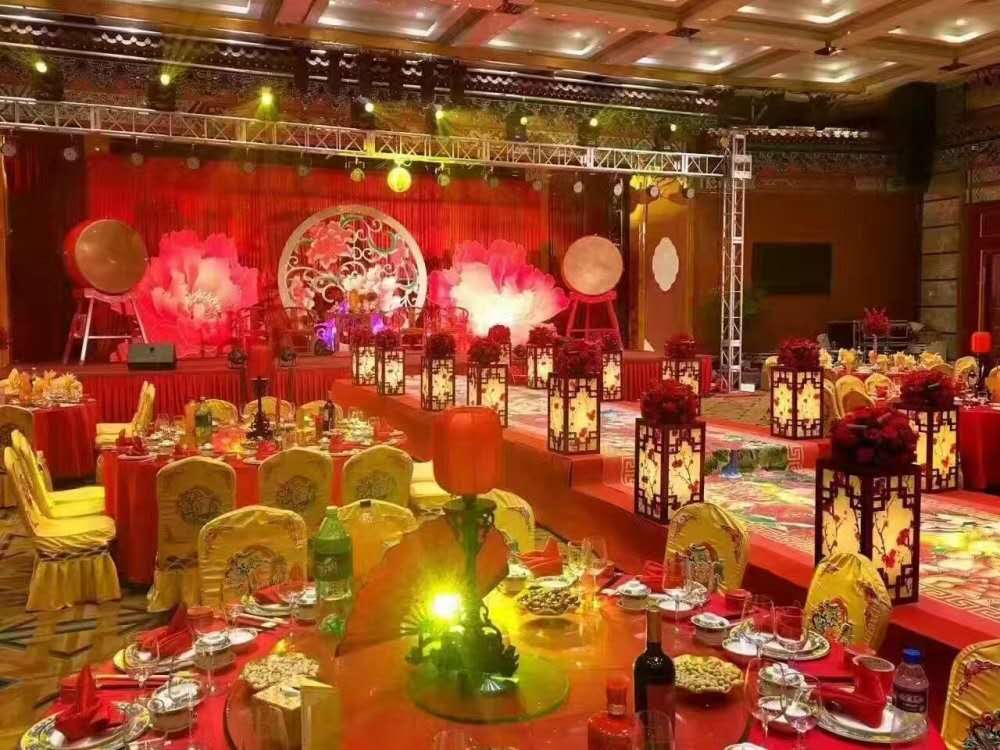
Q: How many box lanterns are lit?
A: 13